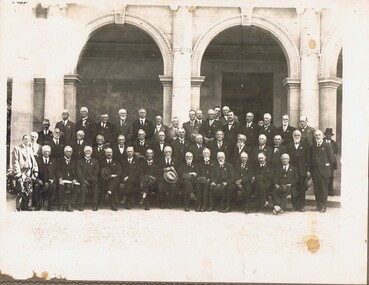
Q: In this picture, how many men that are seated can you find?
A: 13